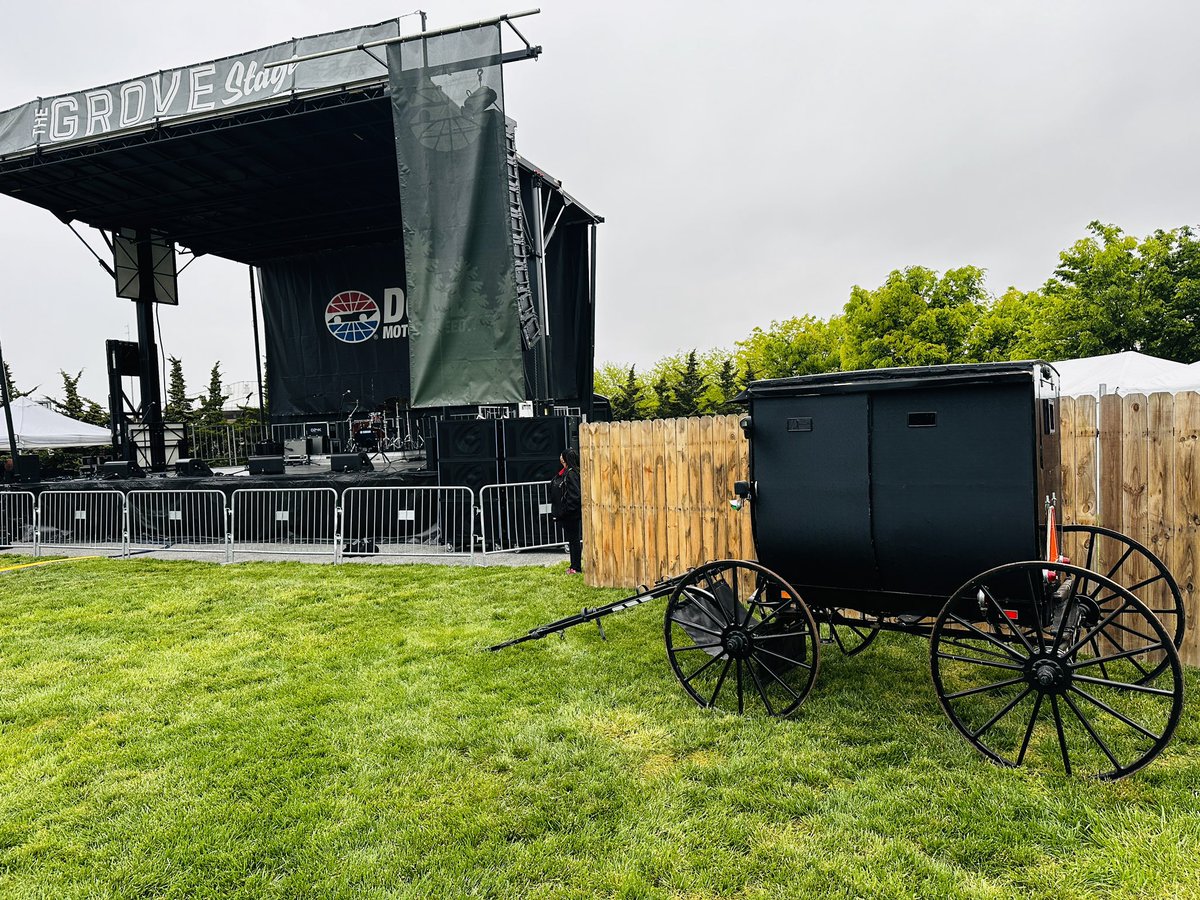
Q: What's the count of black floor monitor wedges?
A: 4